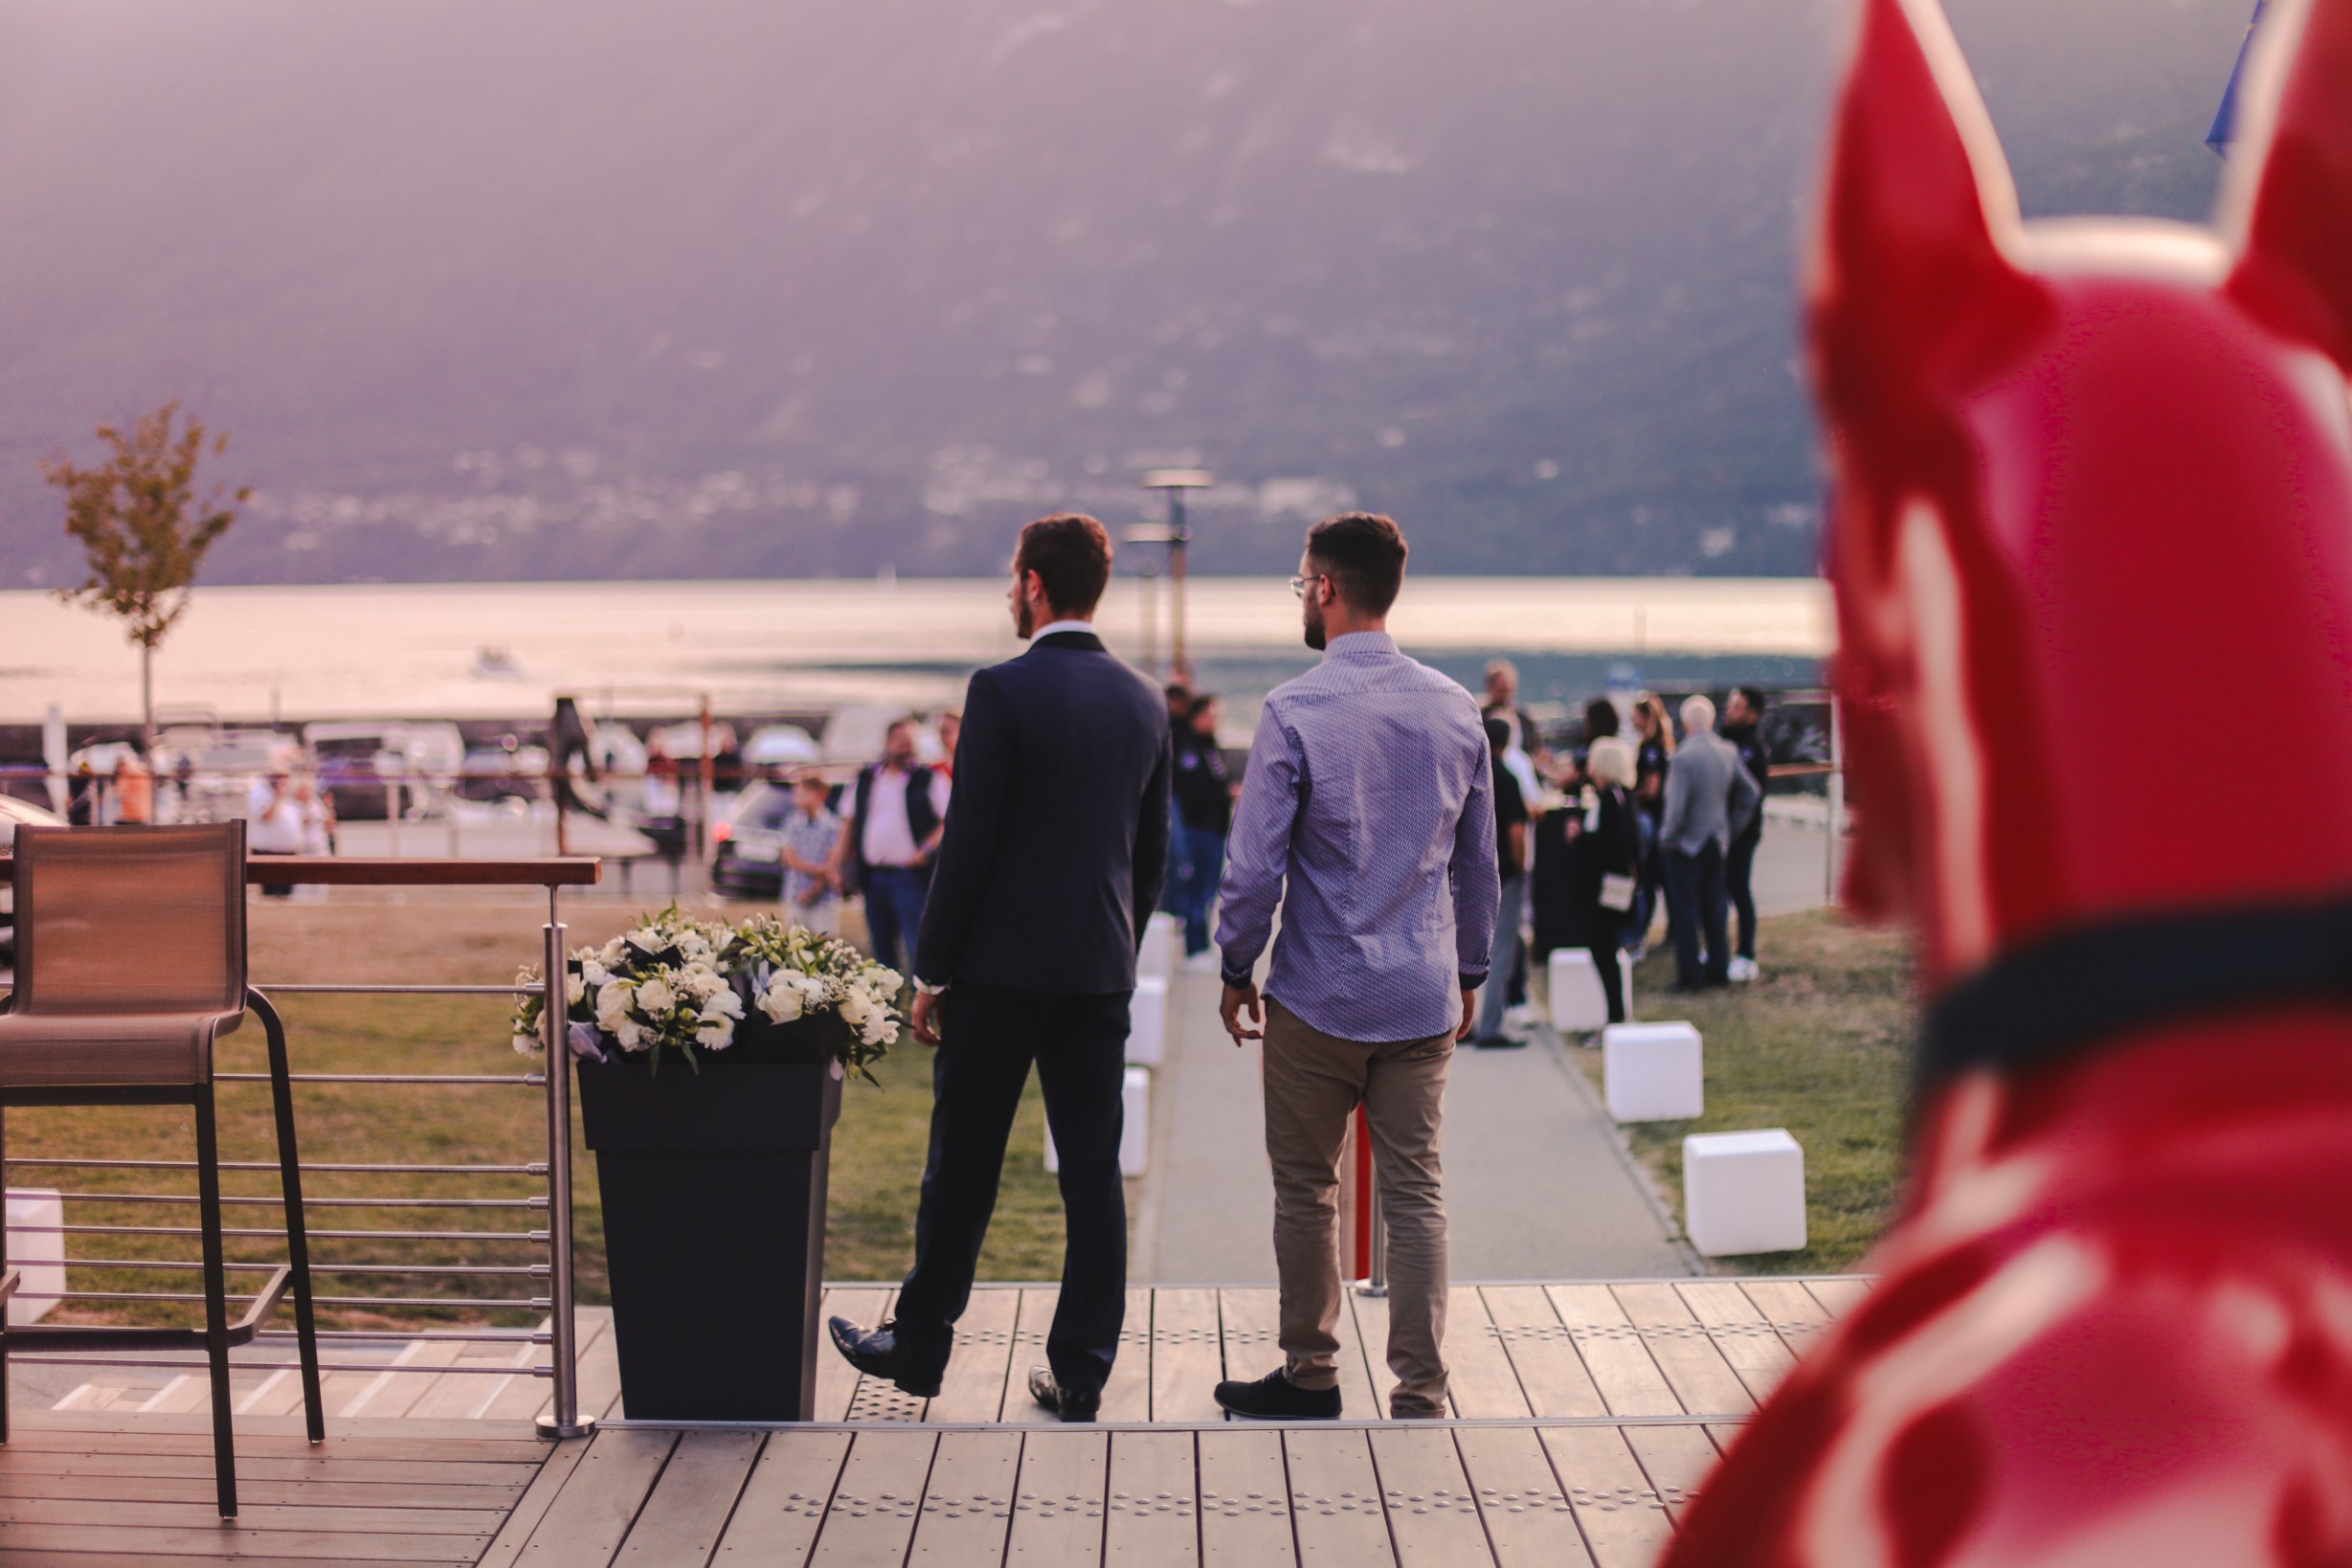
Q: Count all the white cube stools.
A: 7